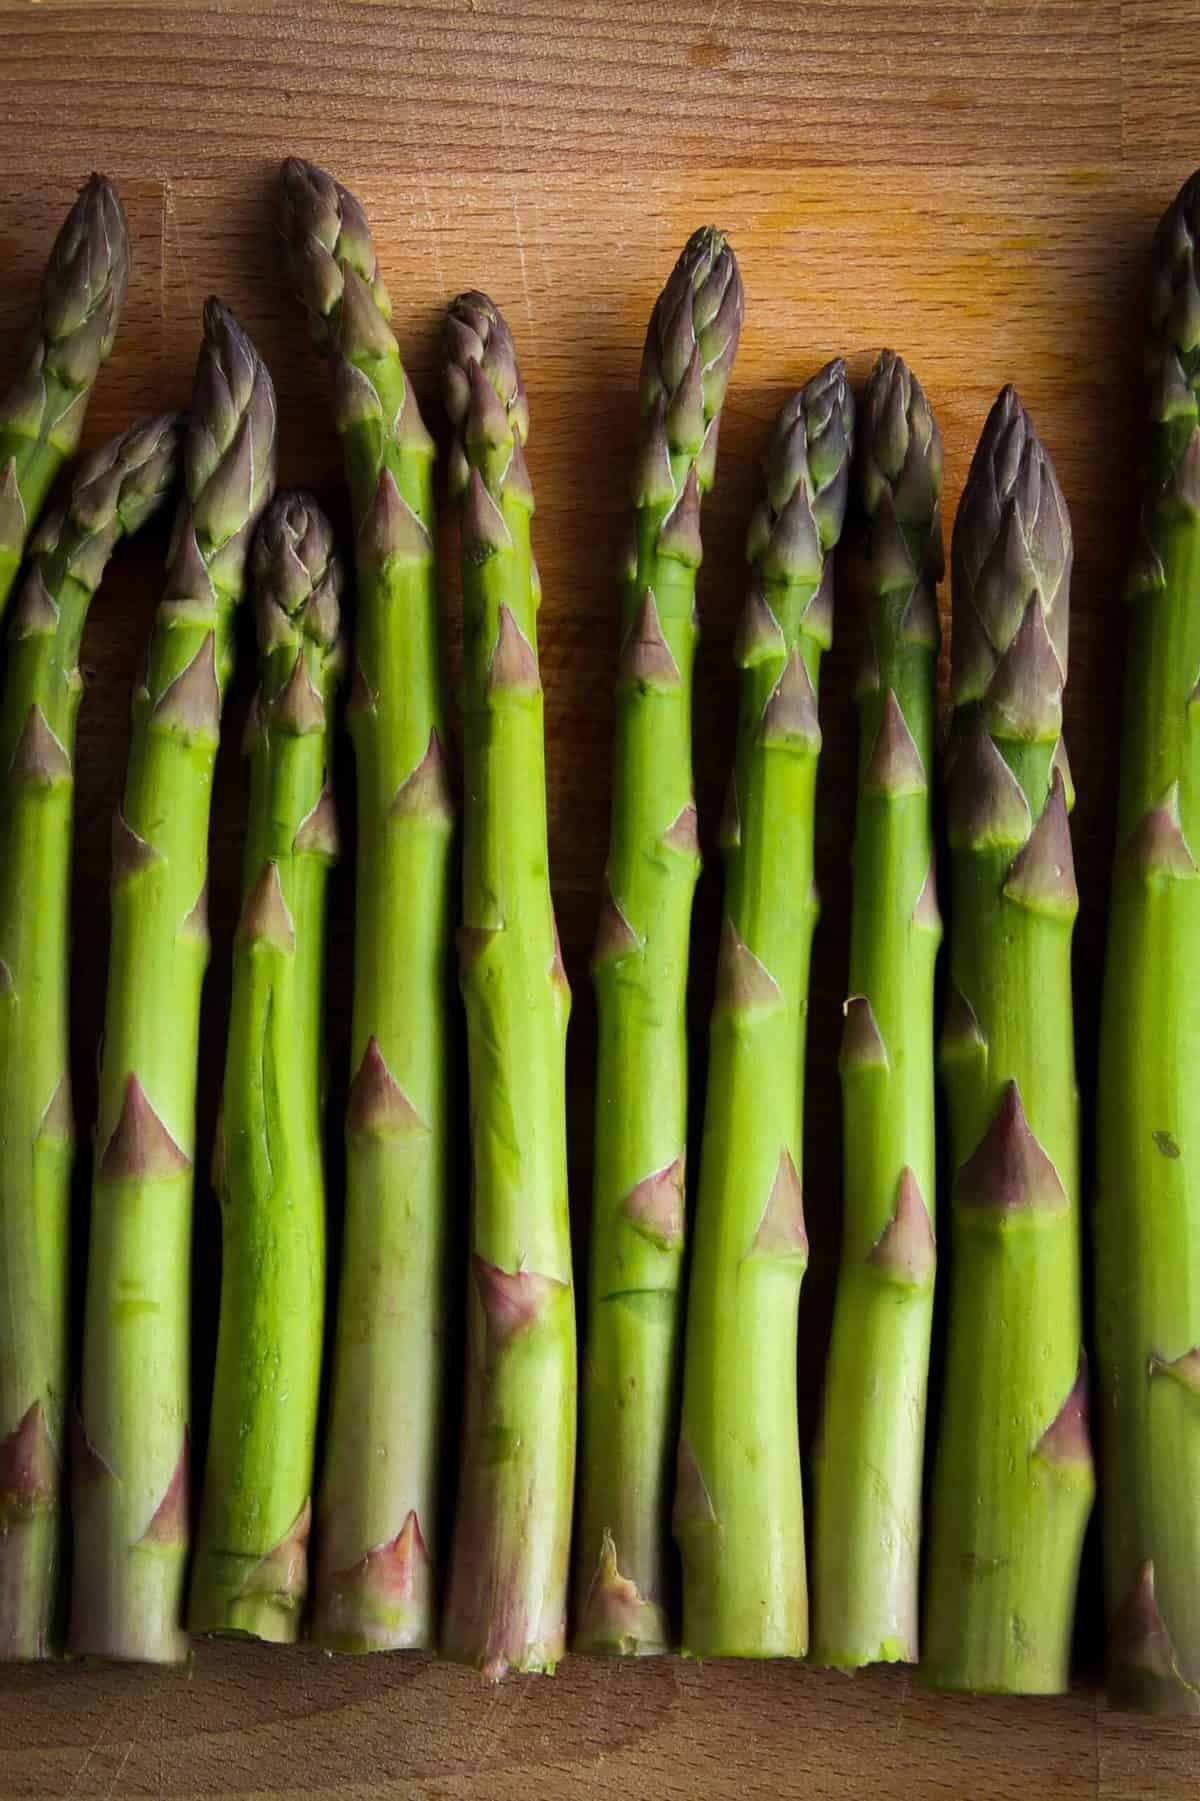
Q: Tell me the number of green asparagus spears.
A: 11